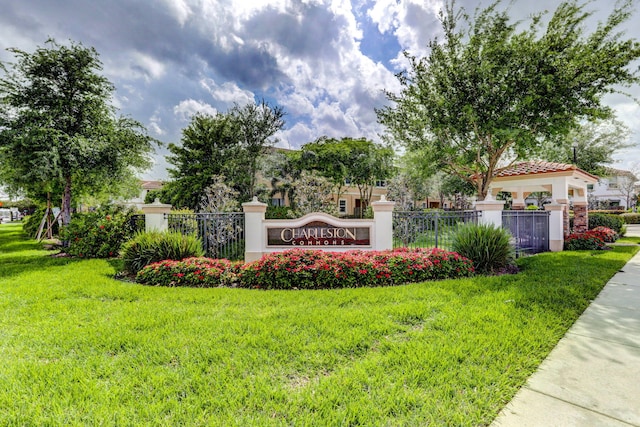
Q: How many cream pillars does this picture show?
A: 5